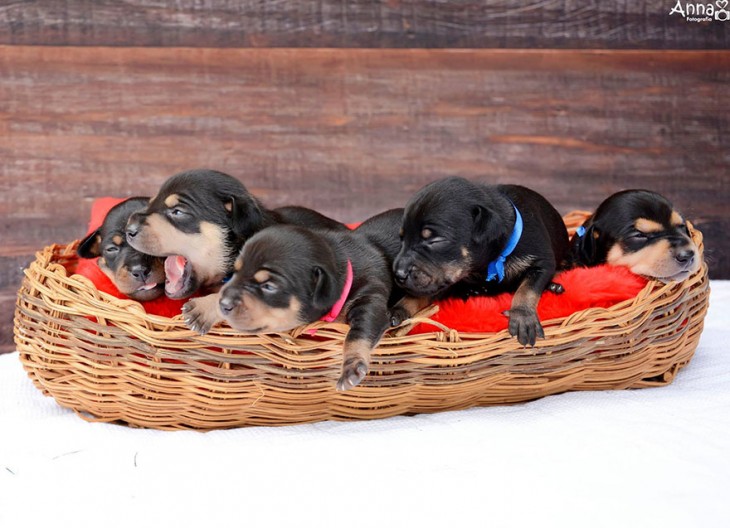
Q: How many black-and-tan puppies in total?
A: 5